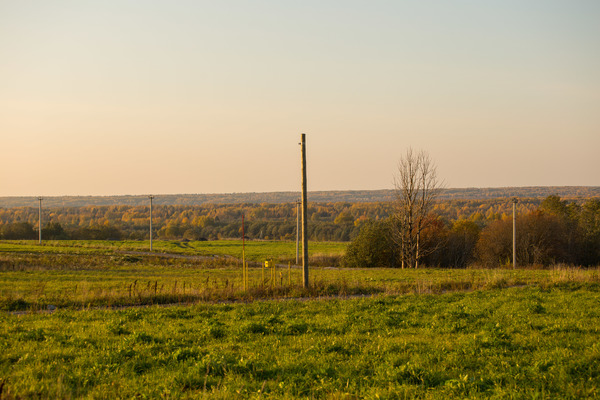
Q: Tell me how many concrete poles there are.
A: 4